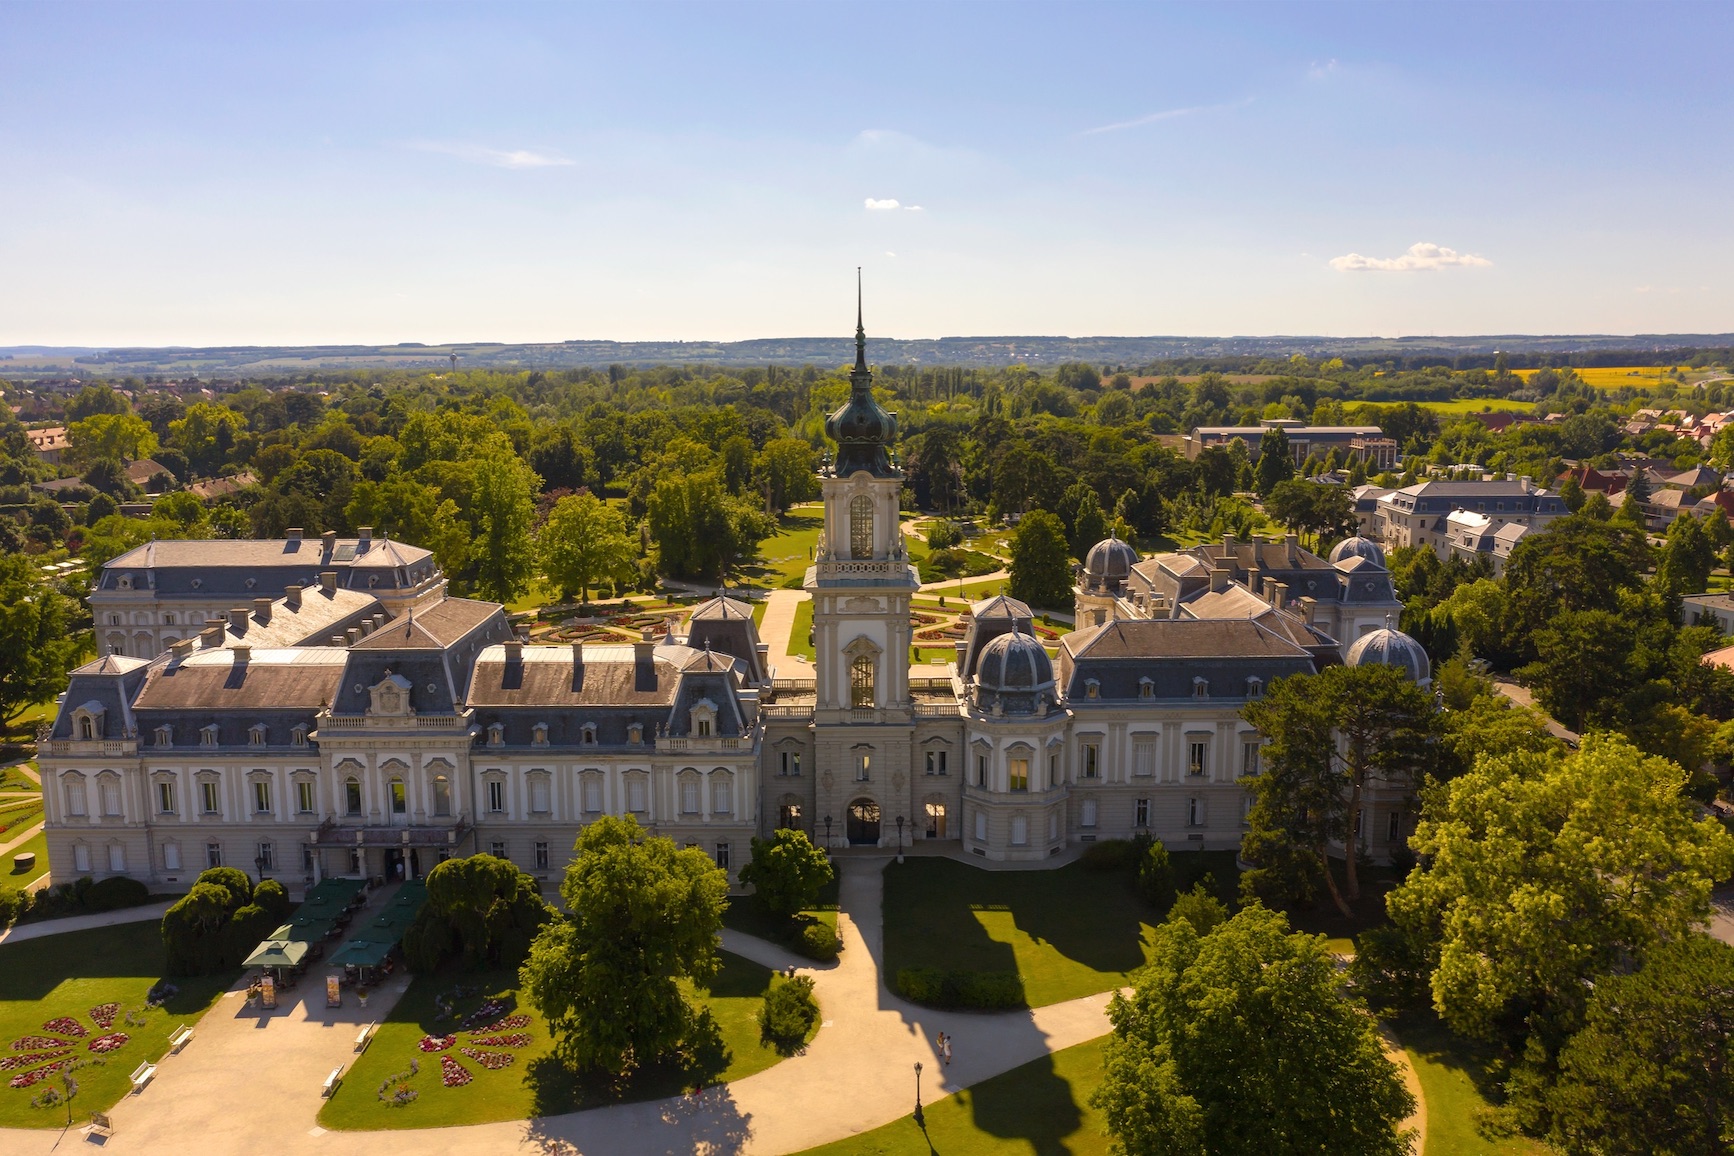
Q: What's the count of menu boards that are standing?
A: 2